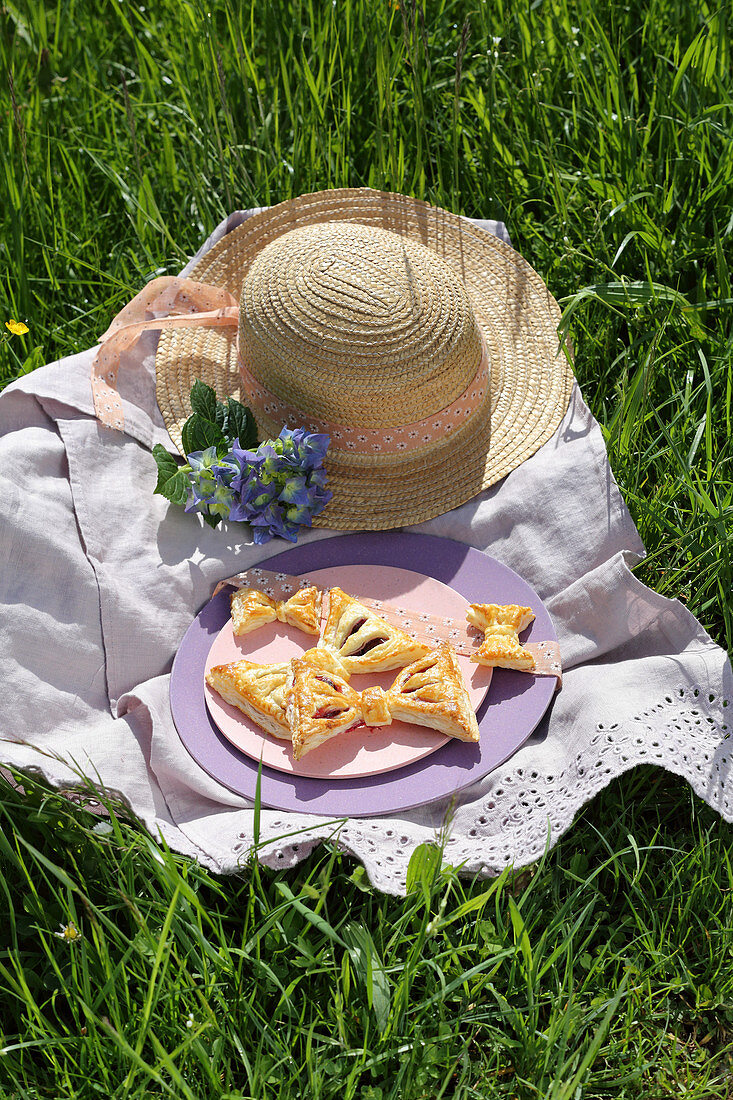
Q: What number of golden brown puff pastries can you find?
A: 4